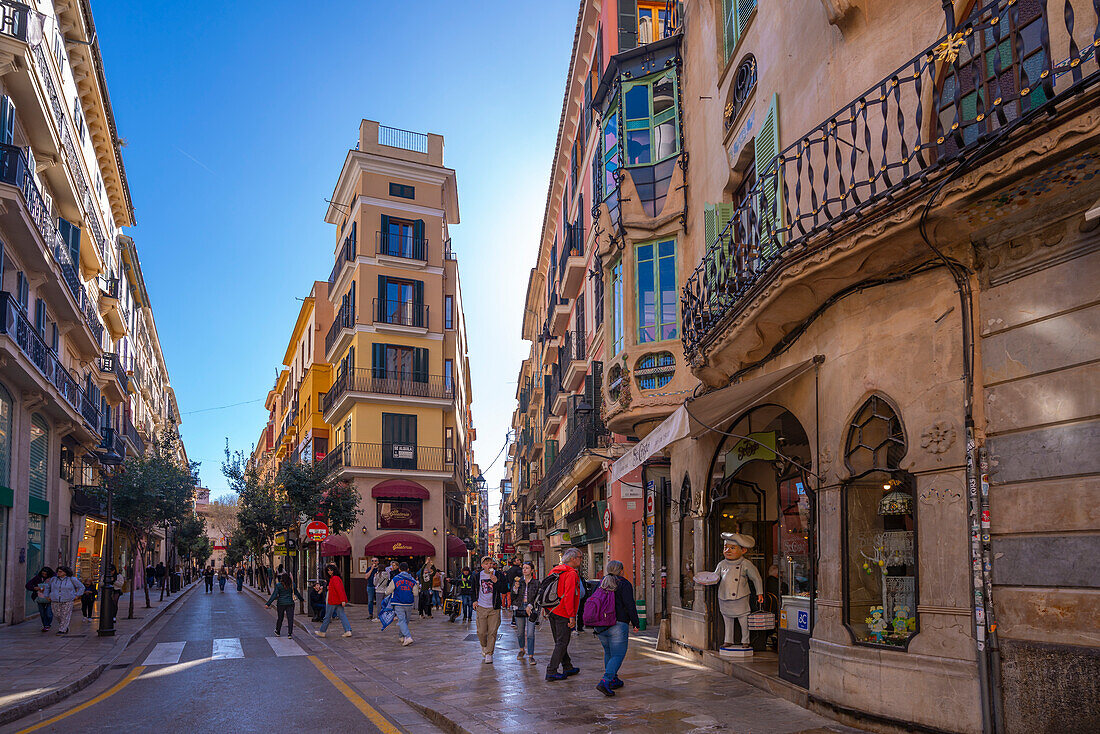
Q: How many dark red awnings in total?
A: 4